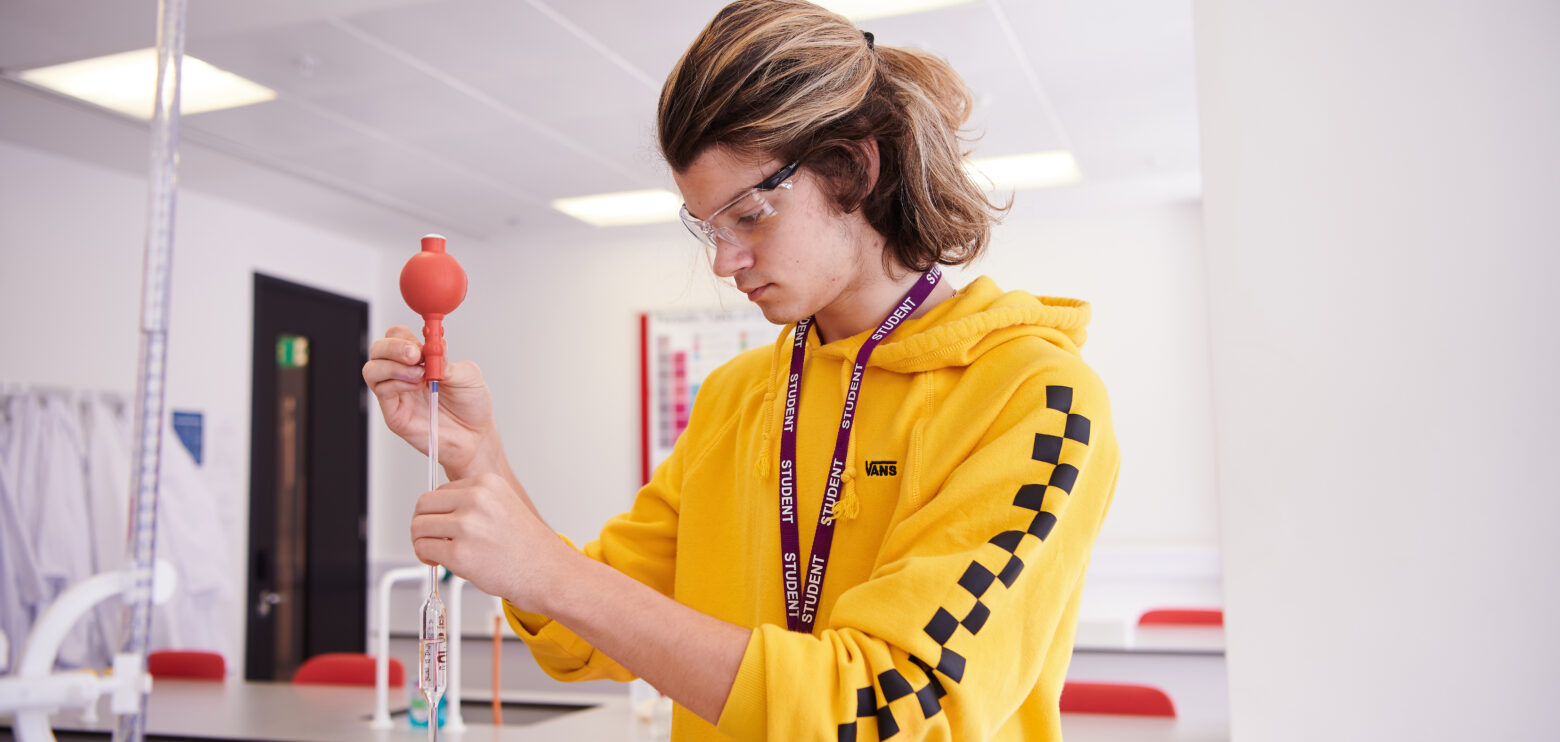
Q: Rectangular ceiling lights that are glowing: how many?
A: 4